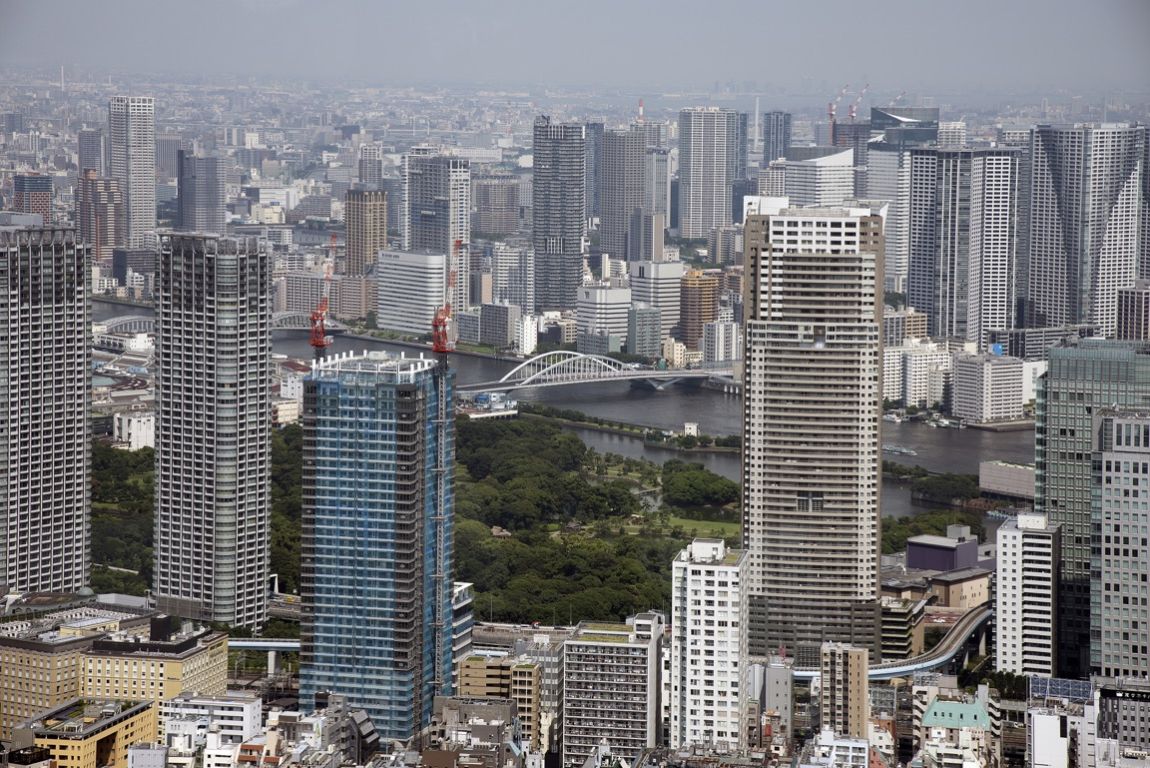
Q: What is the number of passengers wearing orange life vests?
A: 0